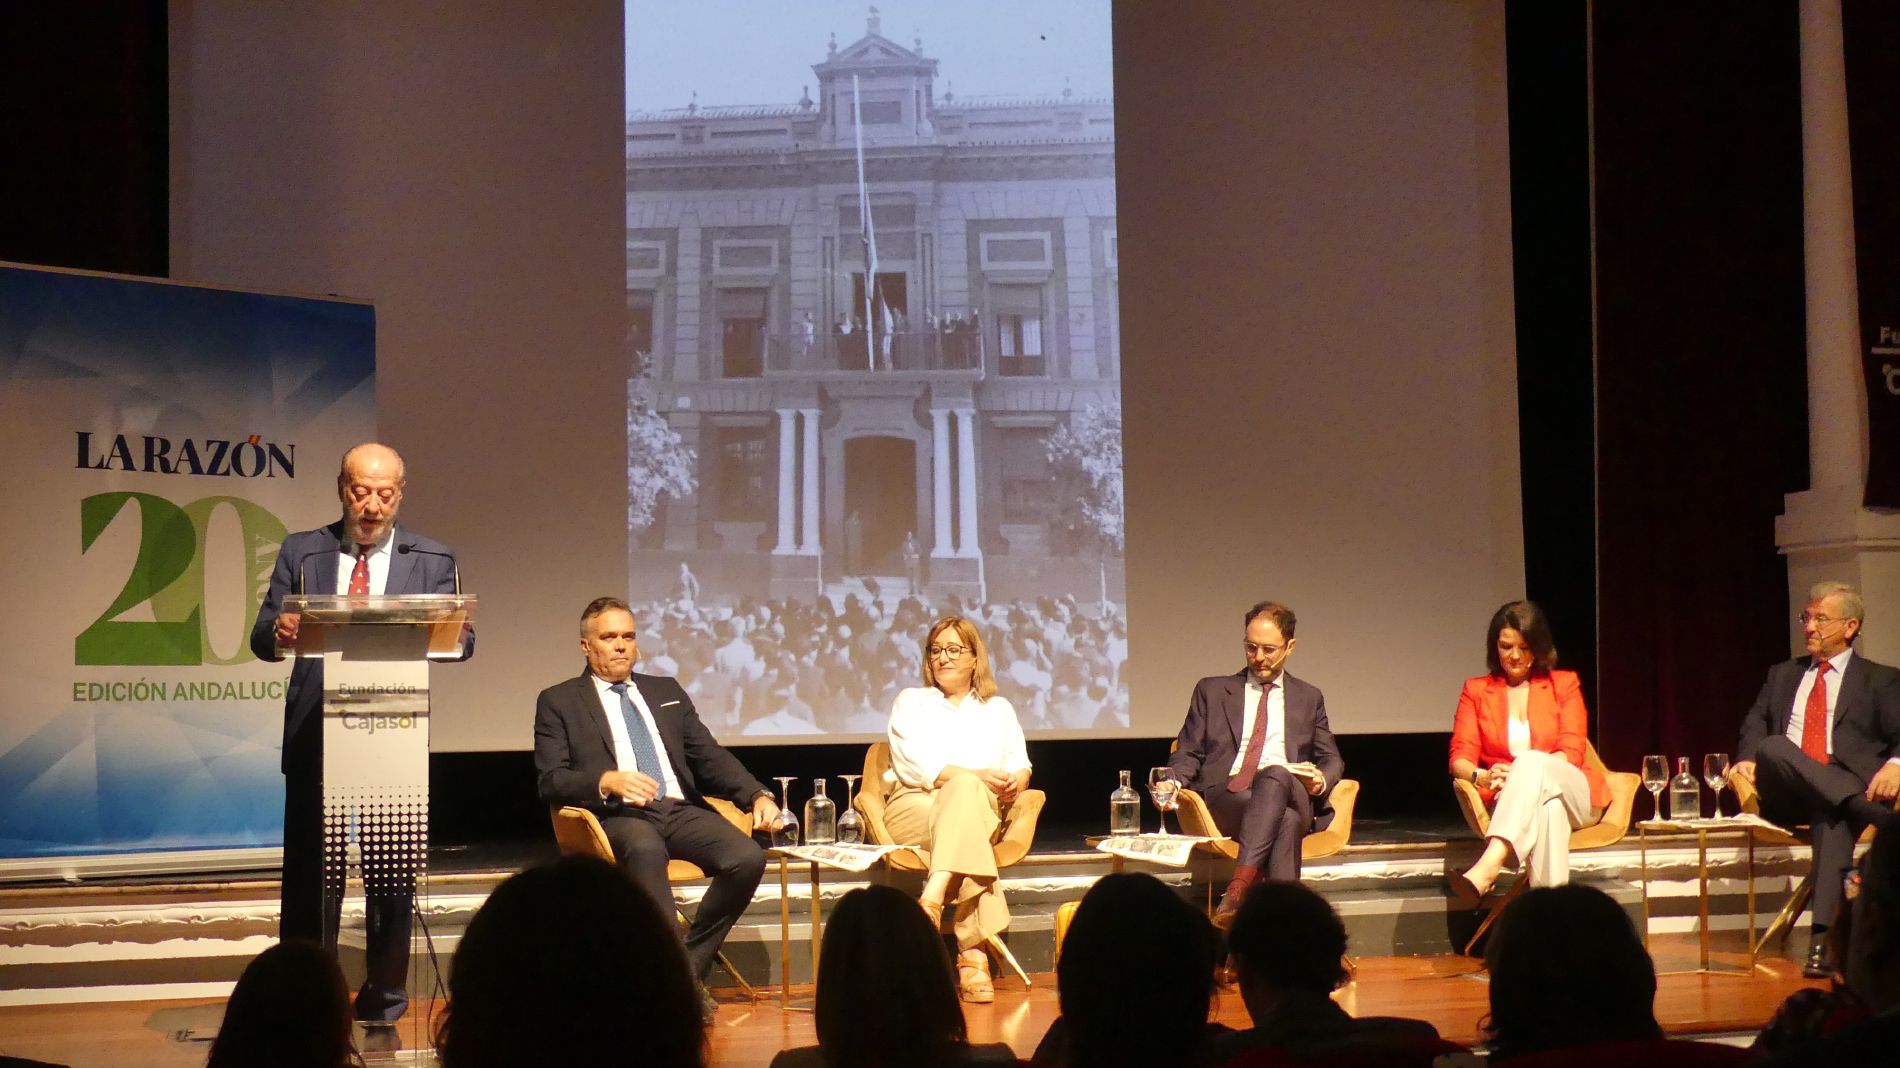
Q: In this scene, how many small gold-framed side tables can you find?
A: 3